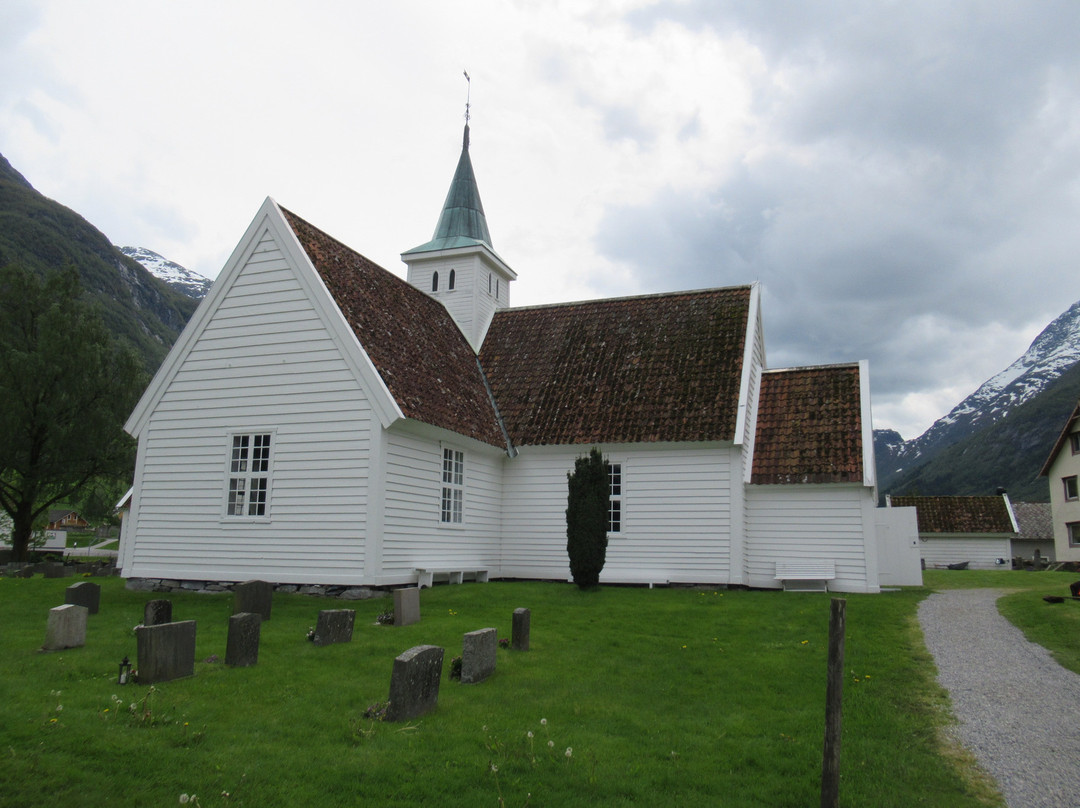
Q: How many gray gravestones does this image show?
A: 11